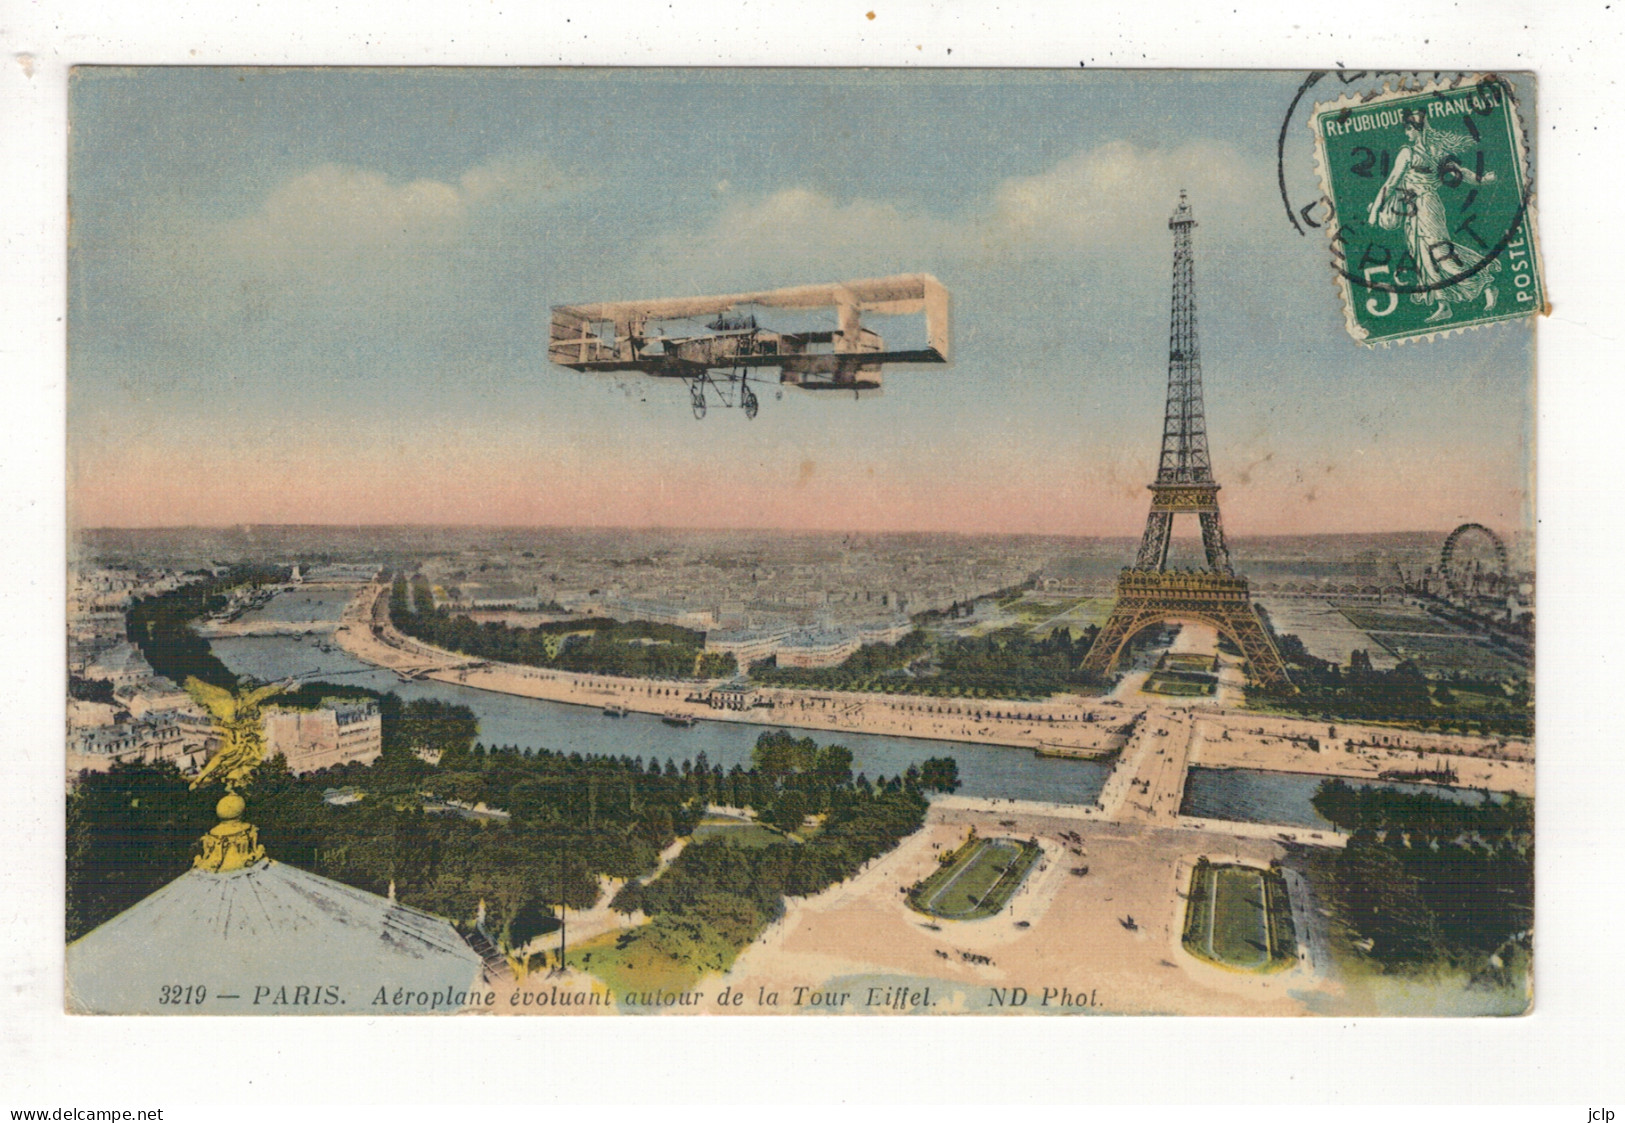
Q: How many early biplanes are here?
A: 1